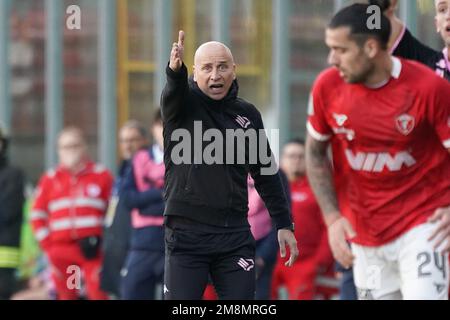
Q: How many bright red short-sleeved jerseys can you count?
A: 1